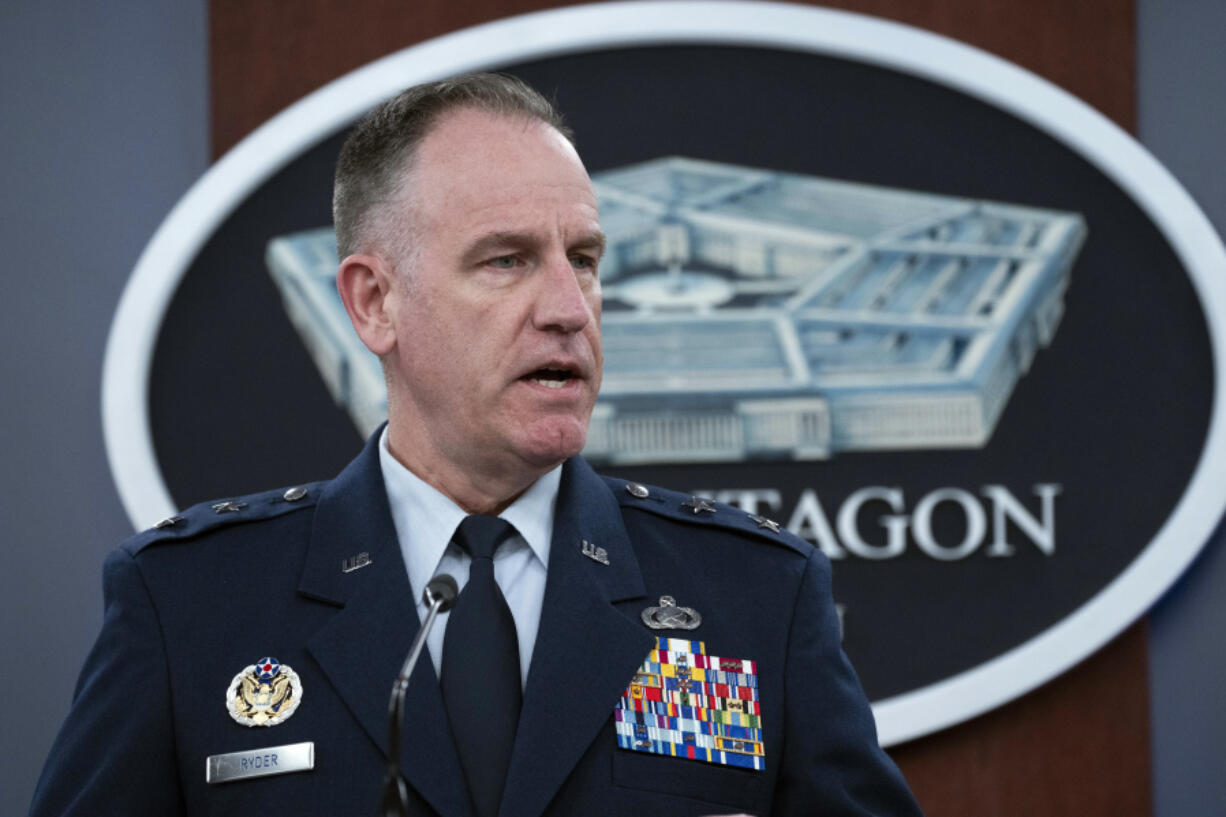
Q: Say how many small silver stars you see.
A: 4